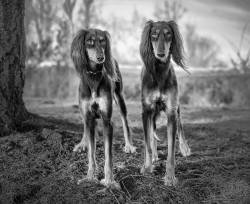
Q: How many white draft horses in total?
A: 0